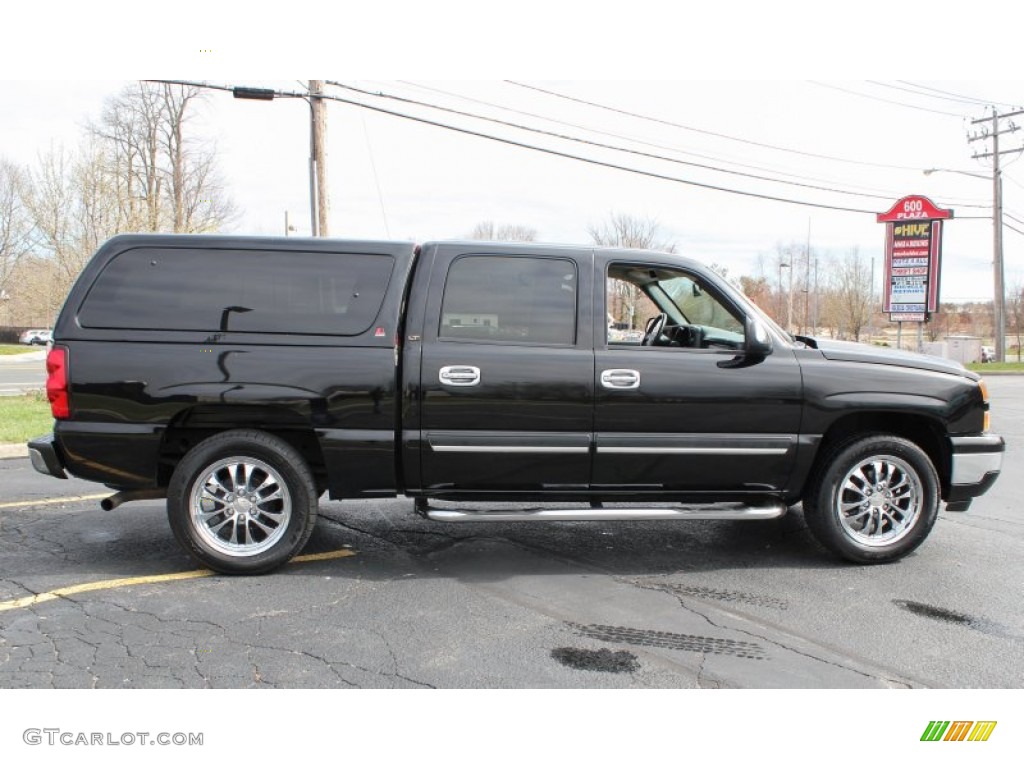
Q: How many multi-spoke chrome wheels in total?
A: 2